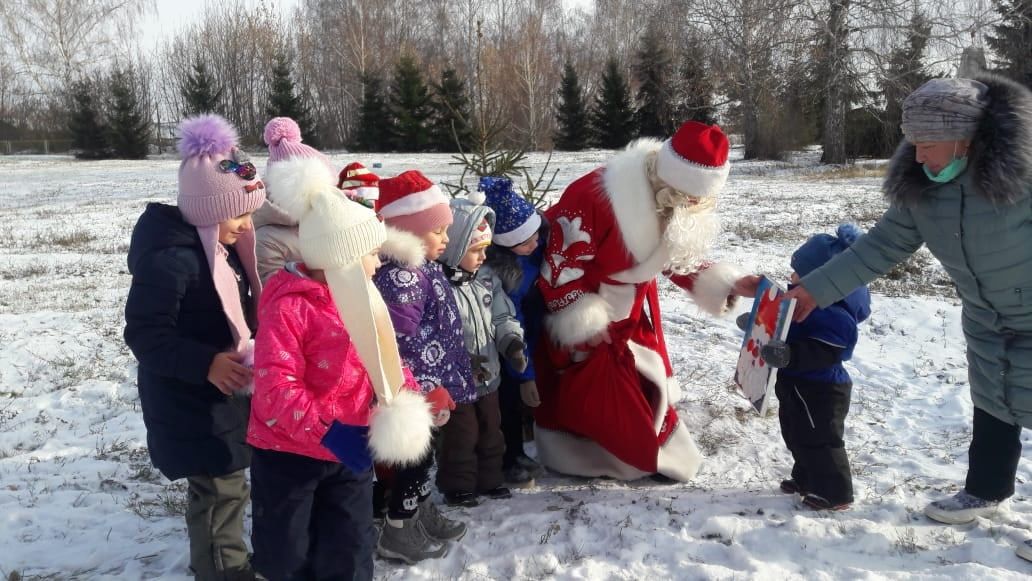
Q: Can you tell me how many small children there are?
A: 8